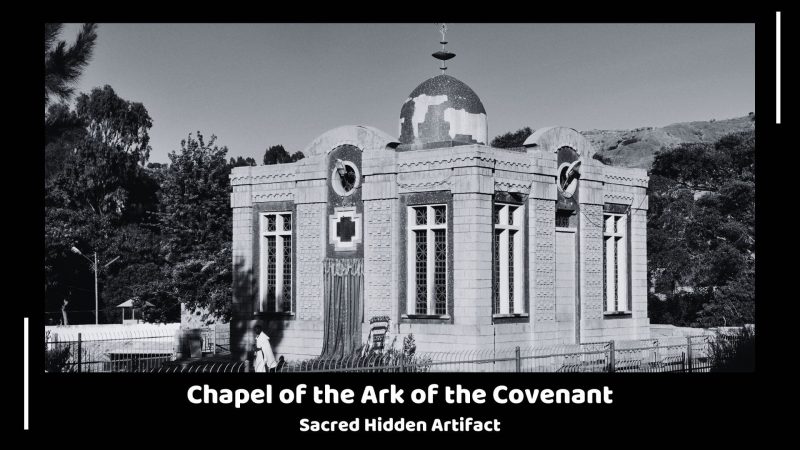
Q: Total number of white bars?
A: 2